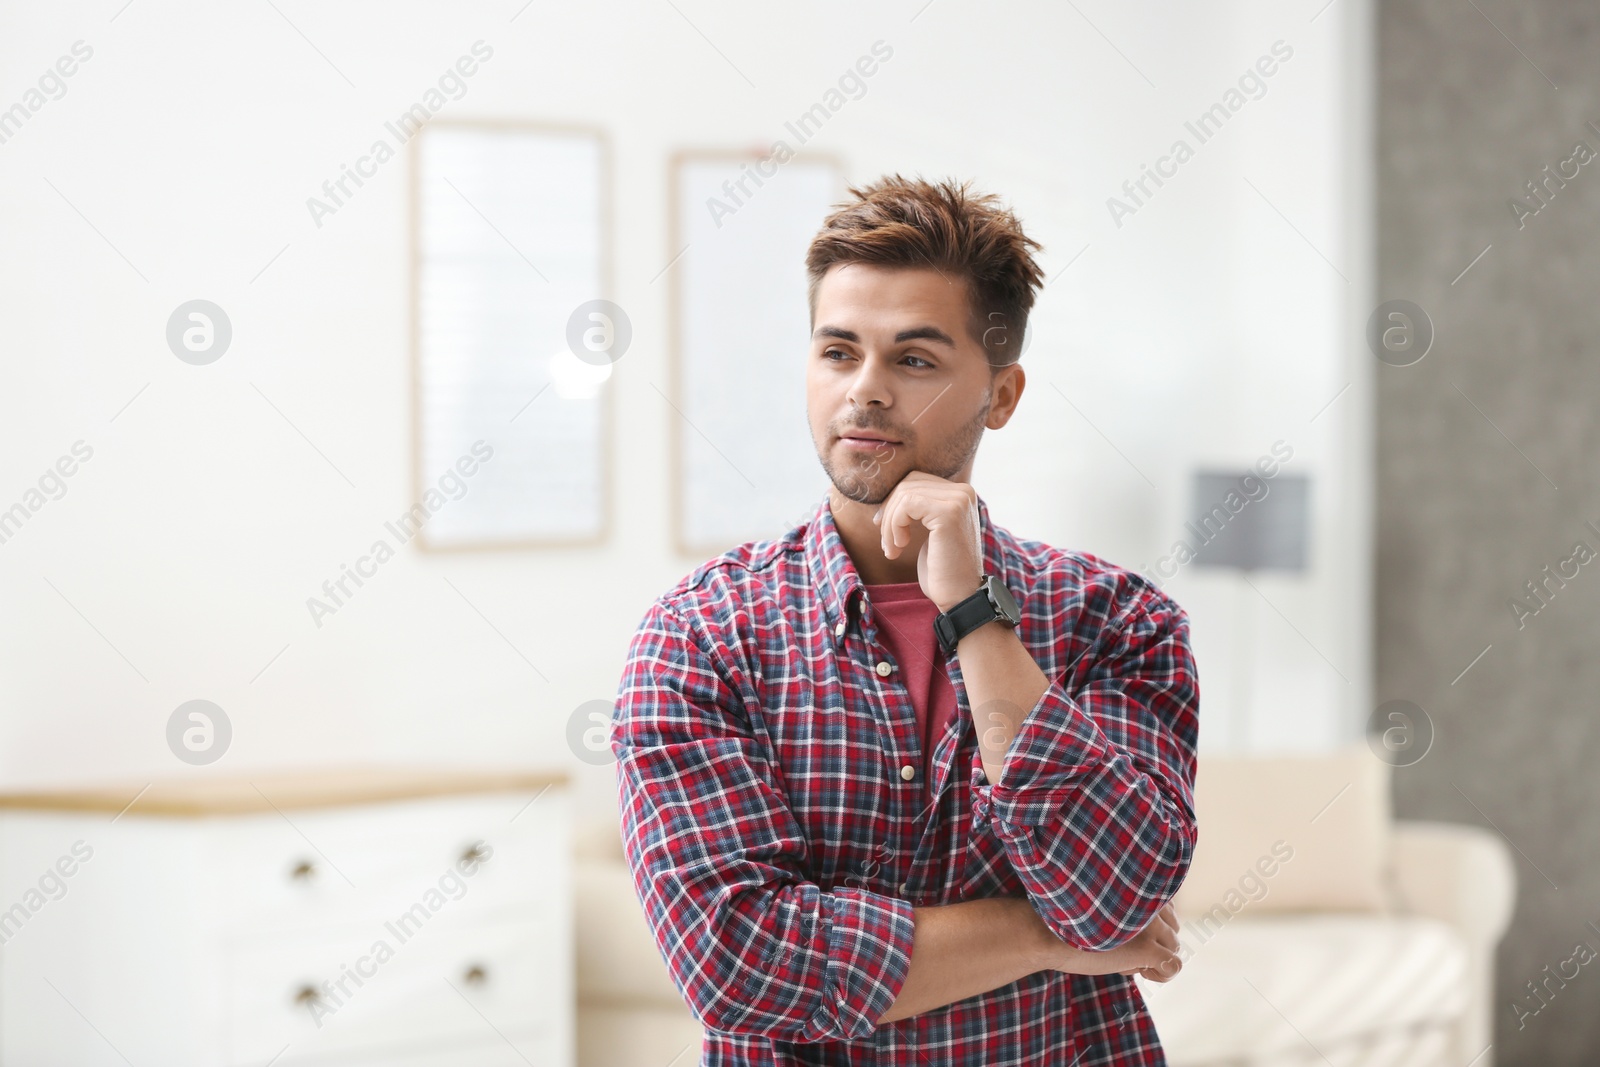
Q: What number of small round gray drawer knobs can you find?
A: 4